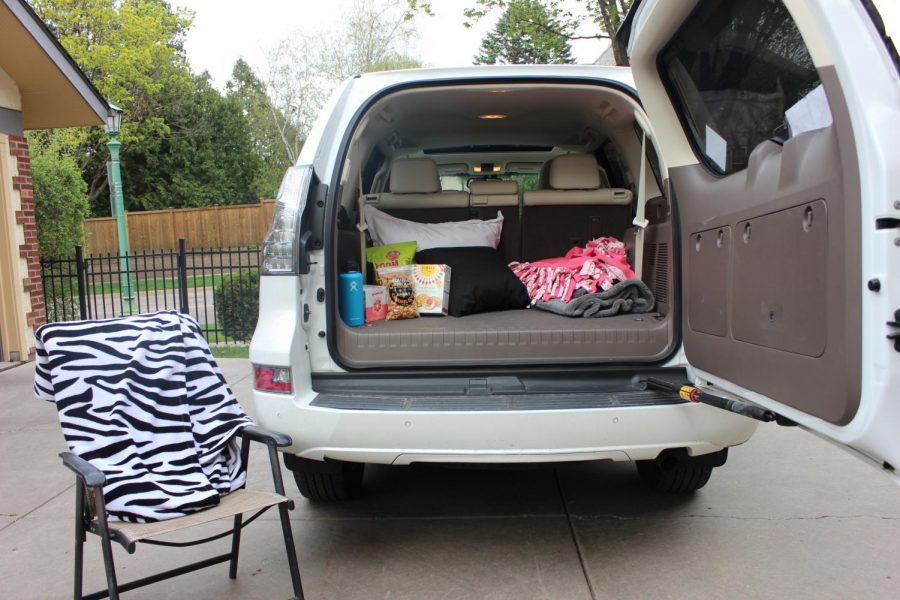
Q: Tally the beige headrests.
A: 3